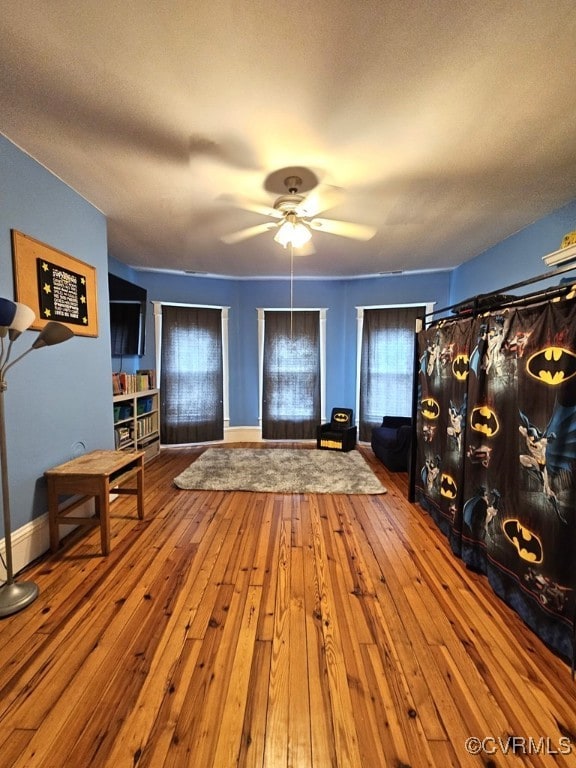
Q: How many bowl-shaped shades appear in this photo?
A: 3